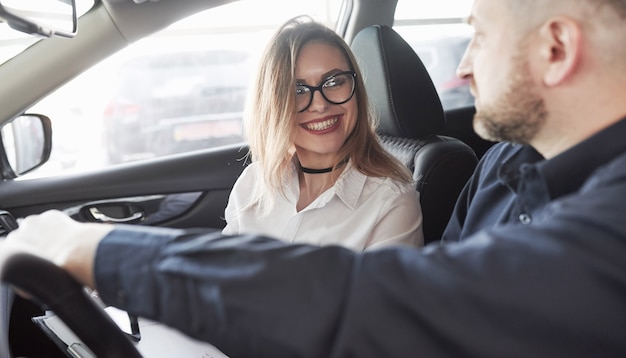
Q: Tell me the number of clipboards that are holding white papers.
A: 1